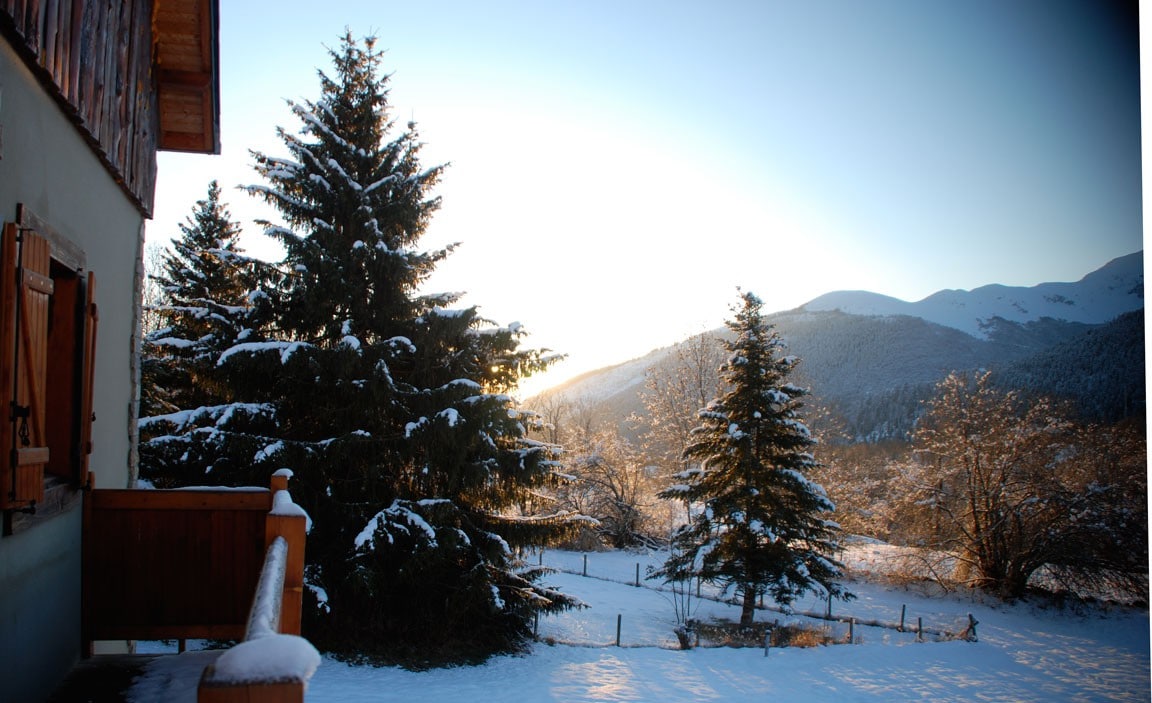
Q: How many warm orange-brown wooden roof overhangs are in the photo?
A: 1